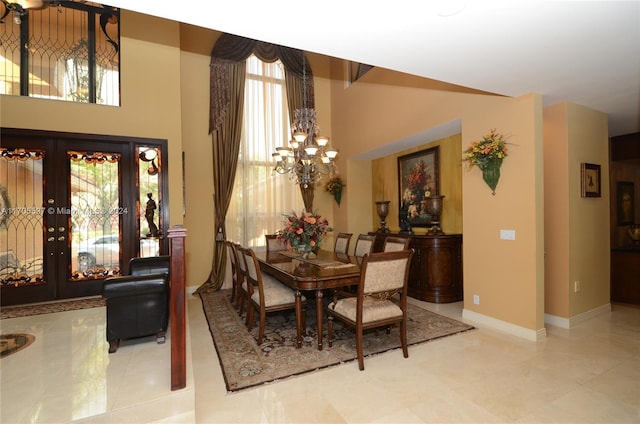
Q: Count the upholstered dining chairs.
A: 8